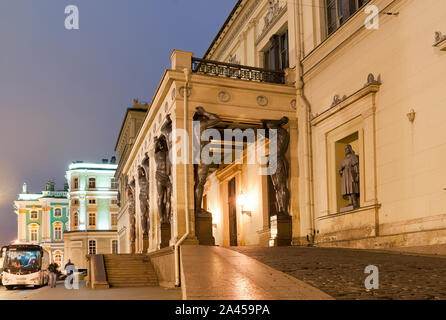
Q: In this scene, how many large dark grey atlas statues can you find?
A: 5